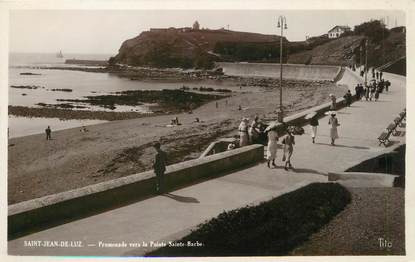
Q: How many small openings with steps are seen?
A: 1